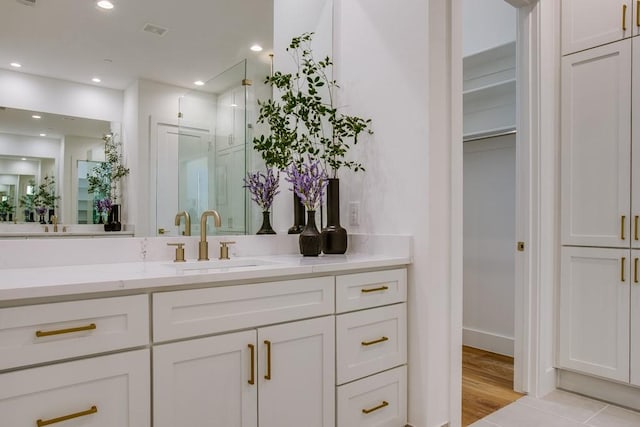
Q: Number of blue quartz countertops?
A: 0